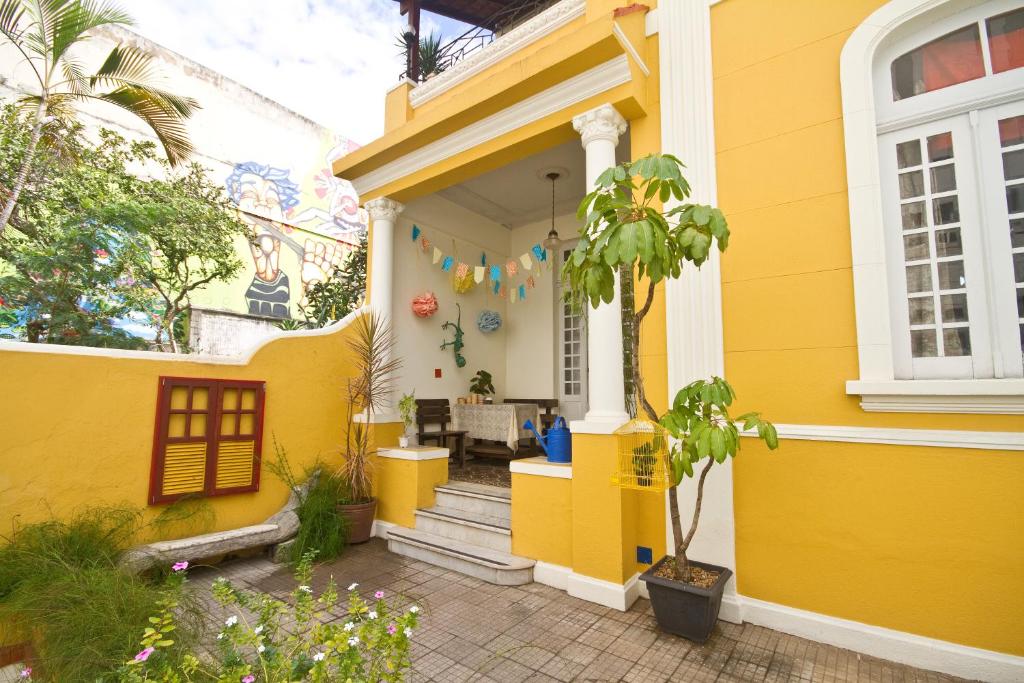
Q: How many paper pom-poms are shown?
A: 3